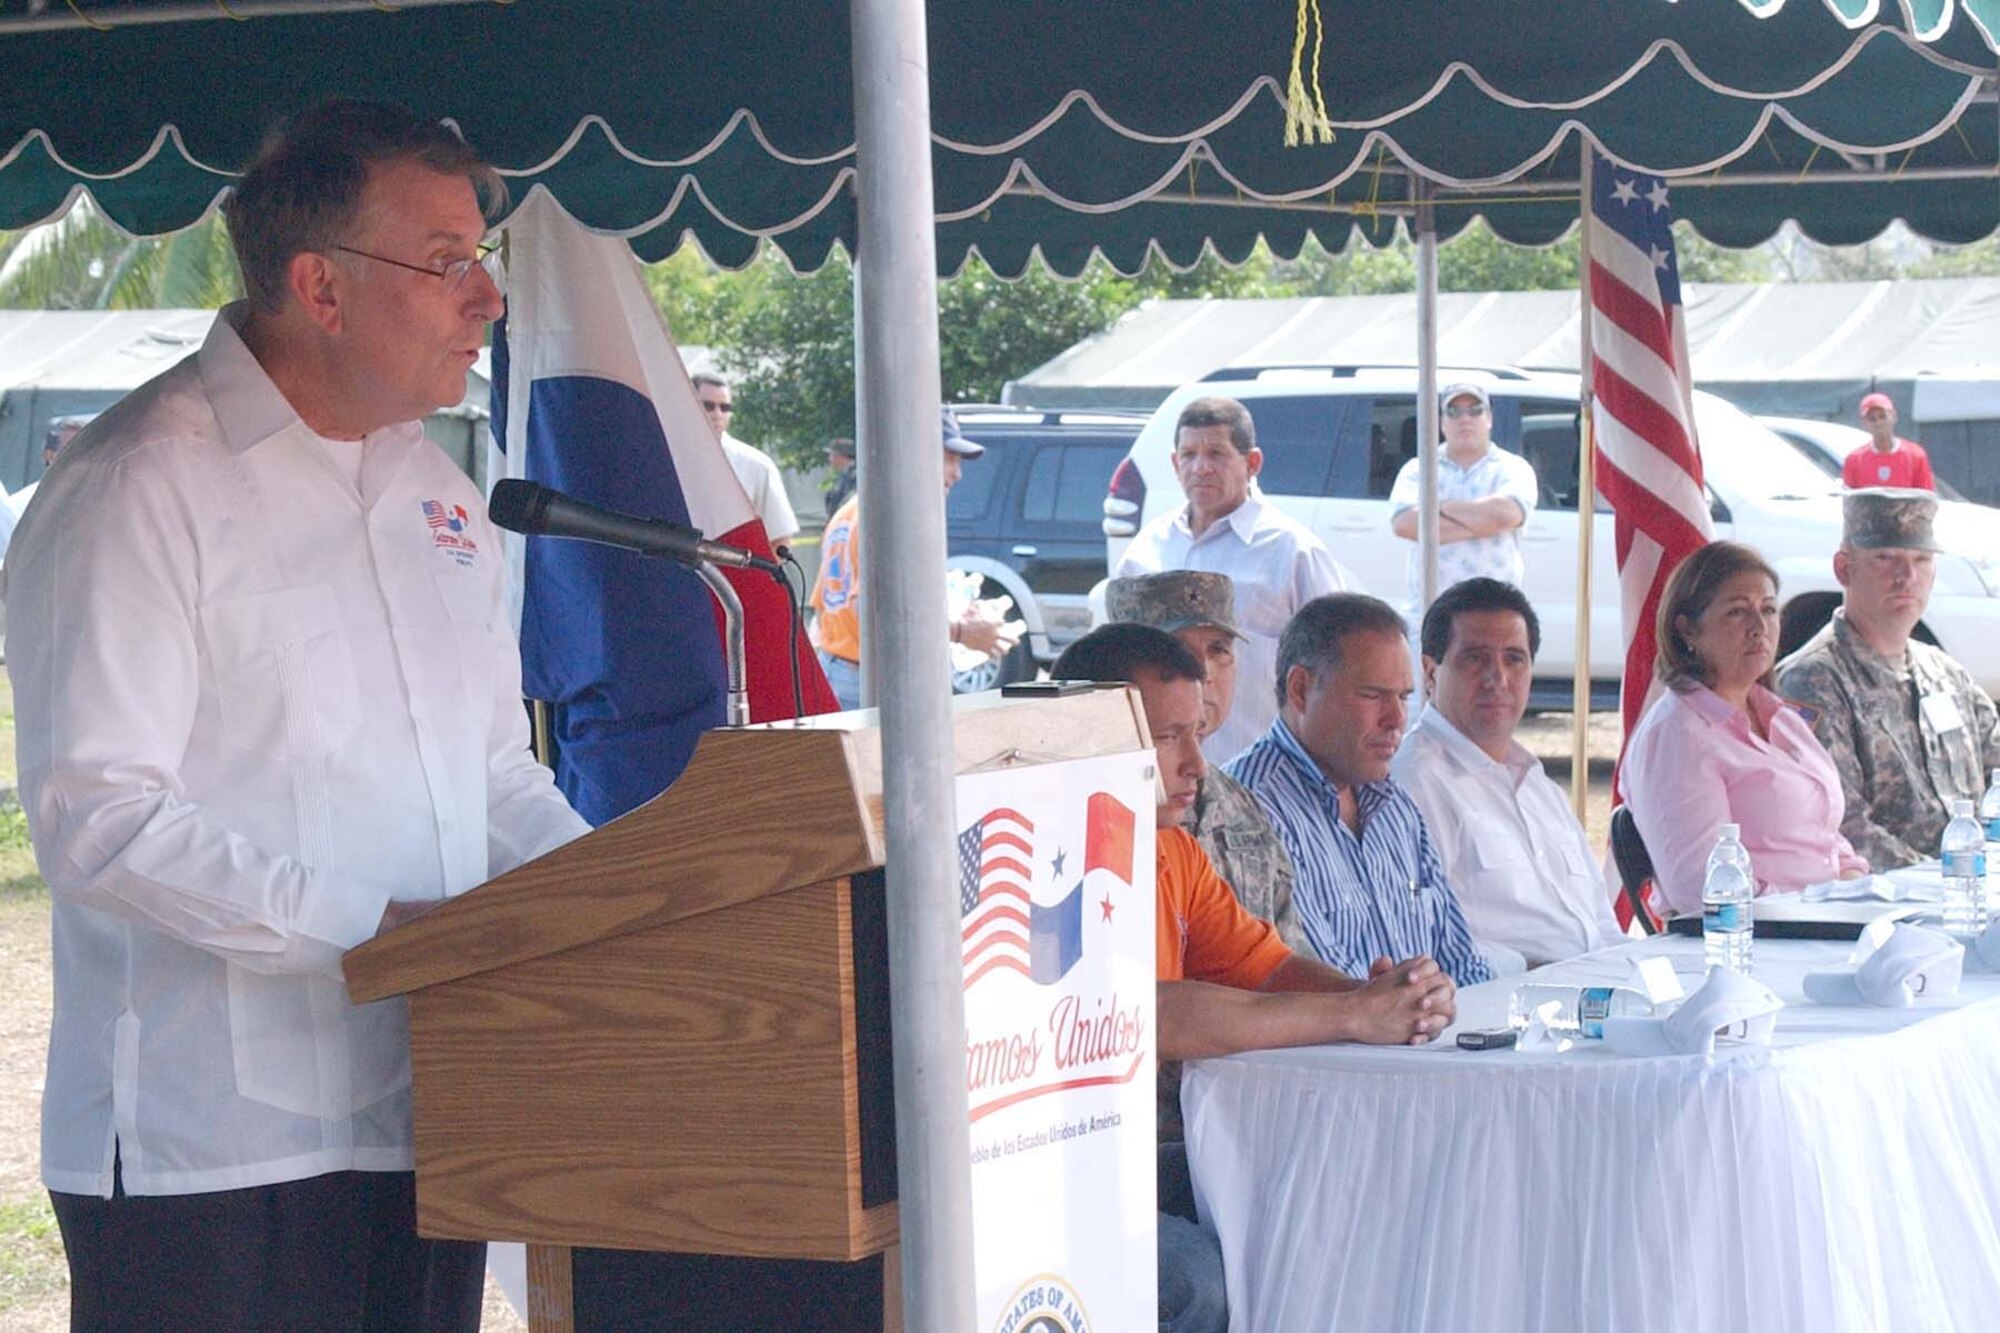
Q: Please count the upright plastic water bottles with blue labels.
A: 3